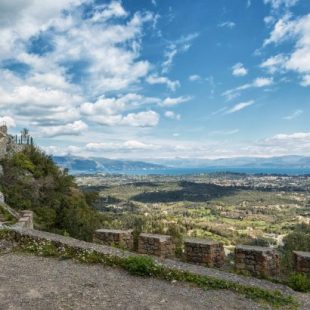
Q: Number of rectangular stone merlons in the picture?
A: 5